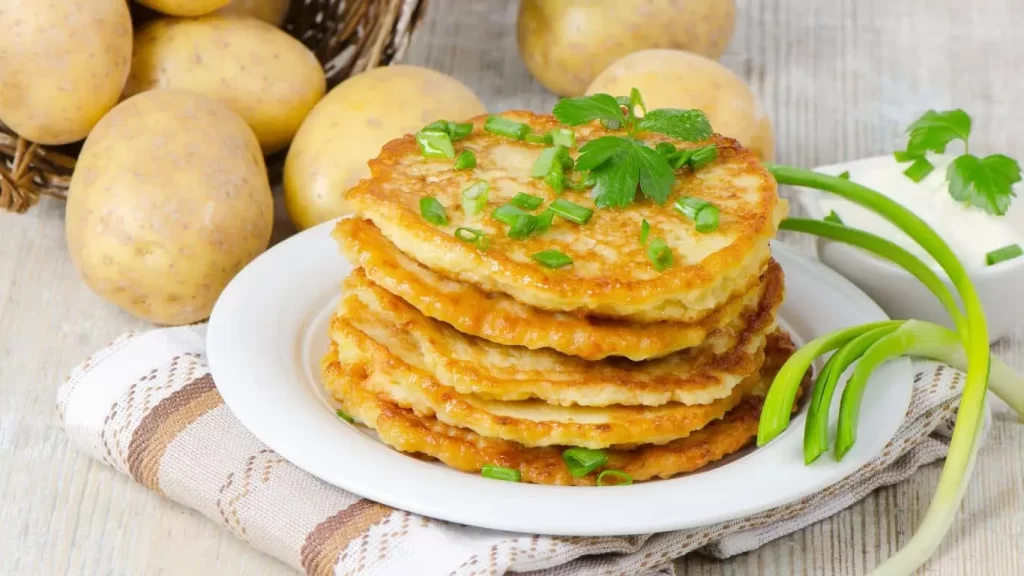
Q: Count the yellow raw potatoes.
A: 8